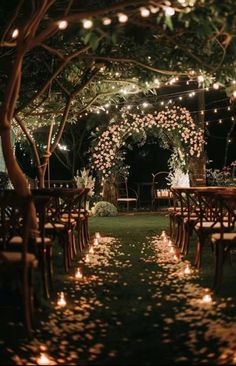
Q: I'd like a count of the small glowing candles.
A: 14